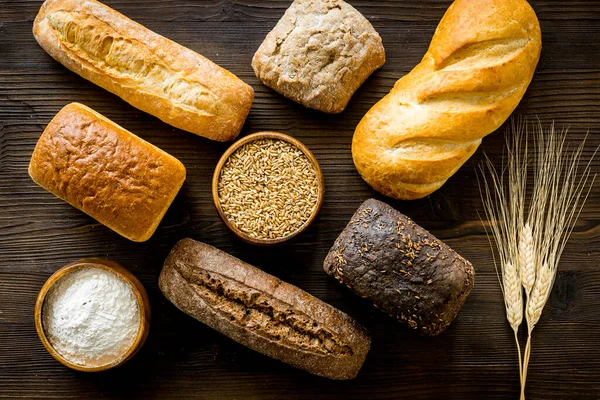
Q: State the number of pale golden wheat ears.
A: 3